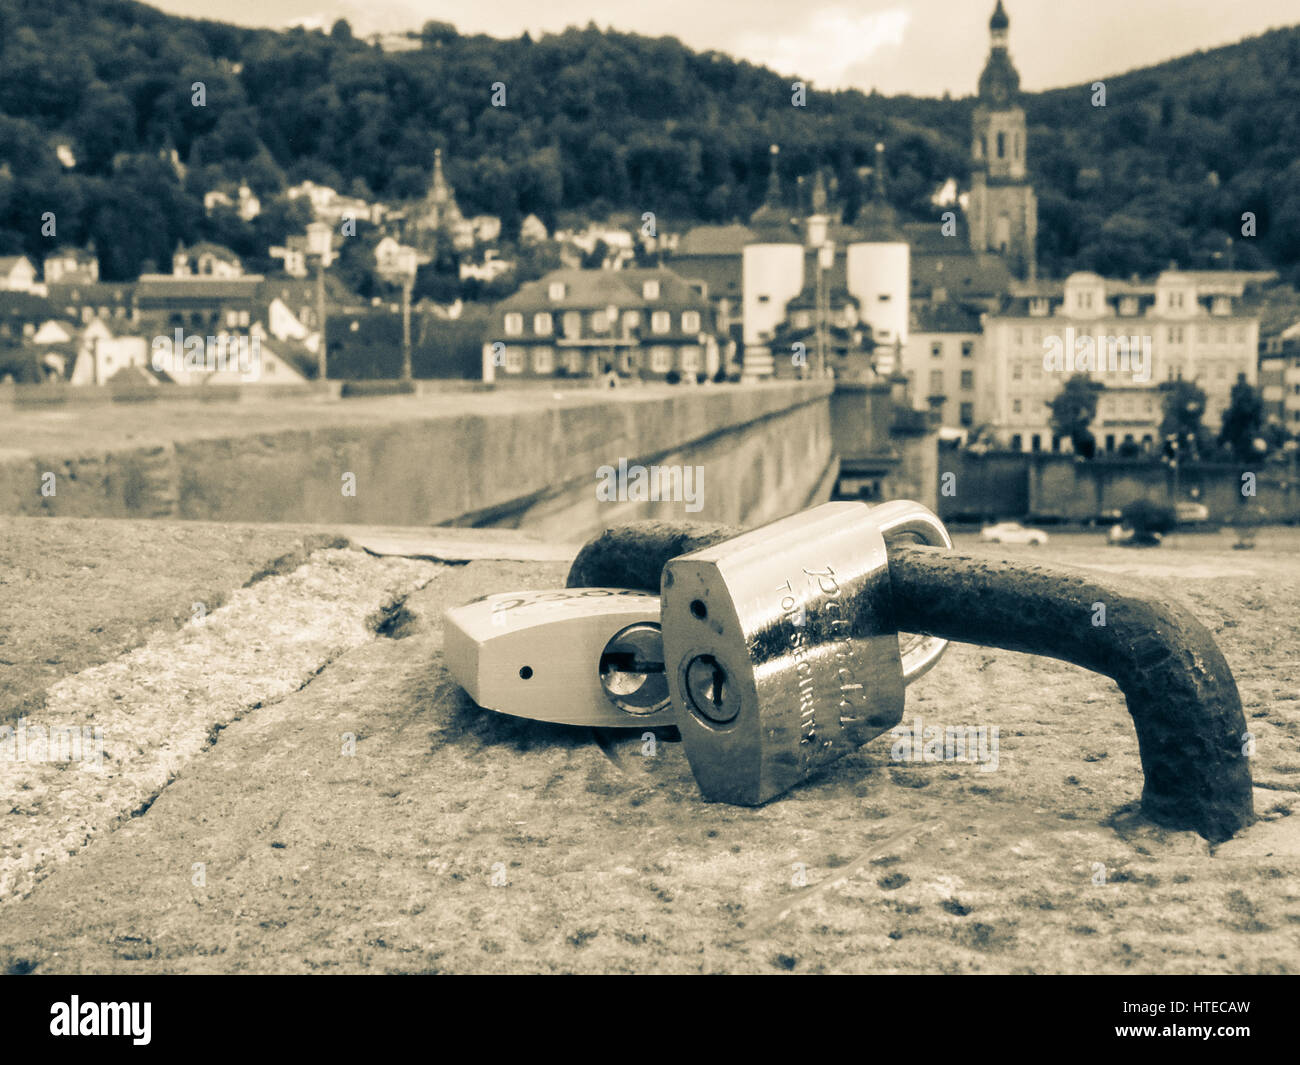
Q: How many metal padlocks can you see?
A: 2